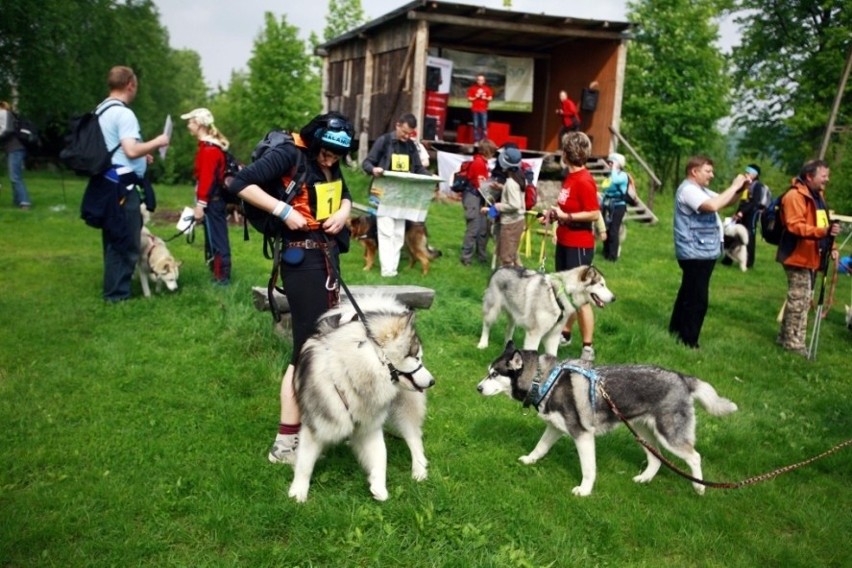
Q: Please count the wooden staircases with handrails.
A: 1